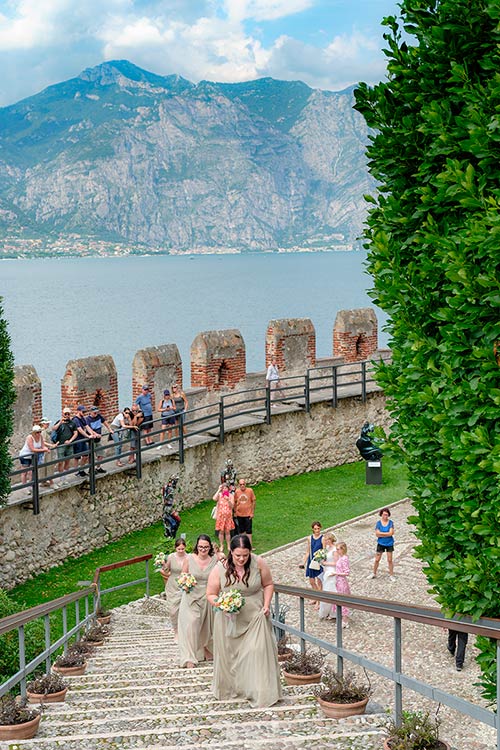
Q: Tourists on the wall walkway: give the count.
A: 11